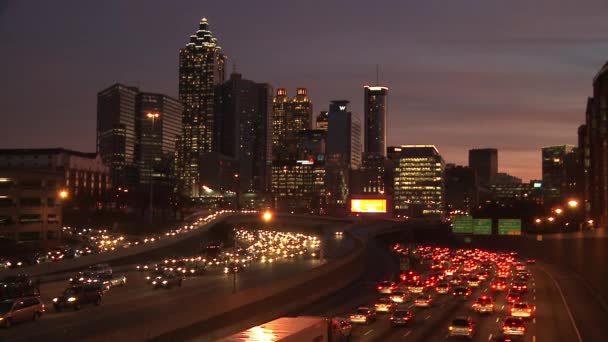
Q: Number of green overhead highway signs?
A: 3